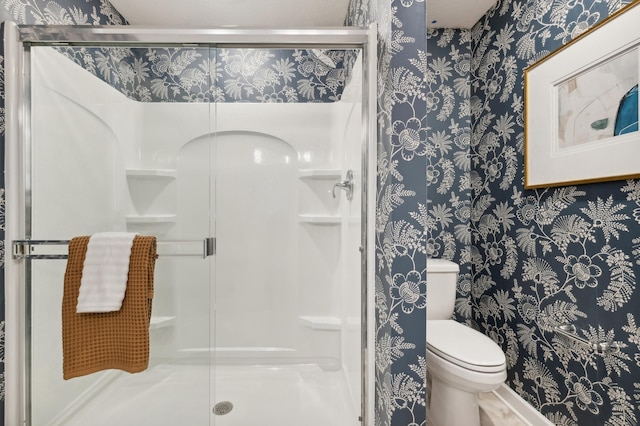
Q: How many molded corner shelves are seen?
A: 6